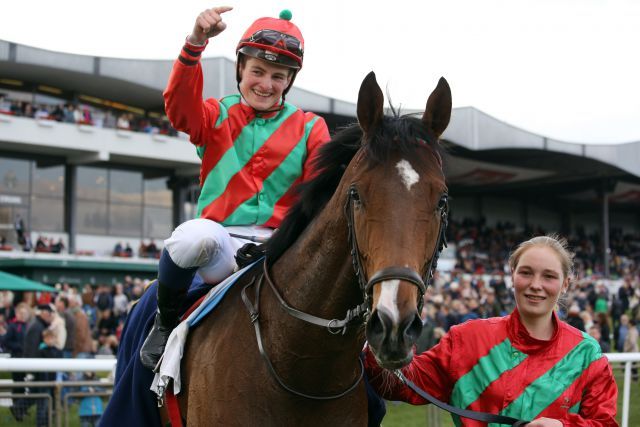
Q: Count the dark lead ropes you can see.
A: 1